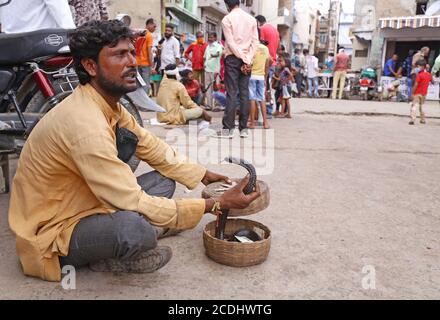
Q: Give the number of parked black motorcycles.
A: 1